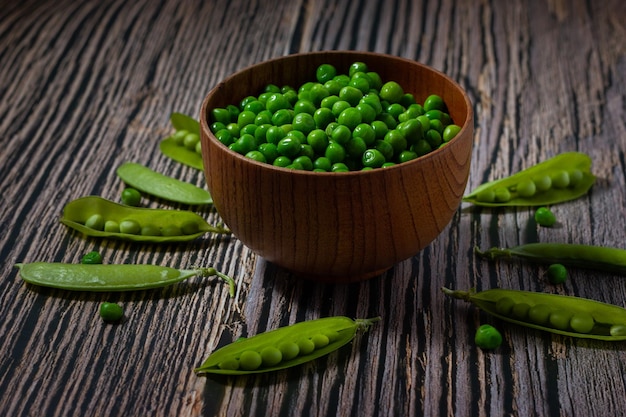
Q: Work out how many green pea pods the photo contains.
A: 8